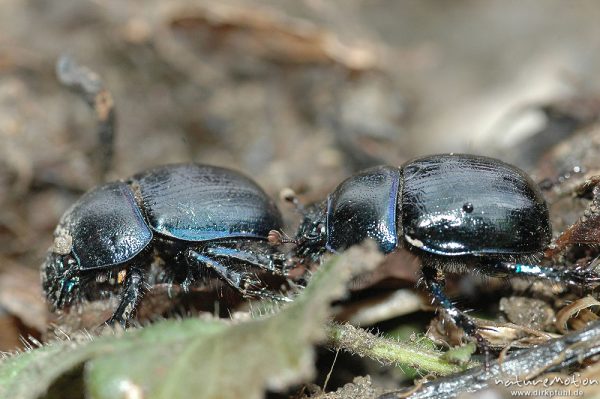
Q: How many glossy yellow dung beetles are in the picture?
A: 0